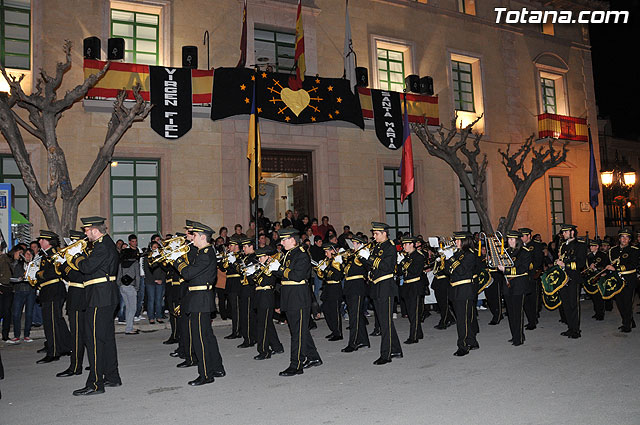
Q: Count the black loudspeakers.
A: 6